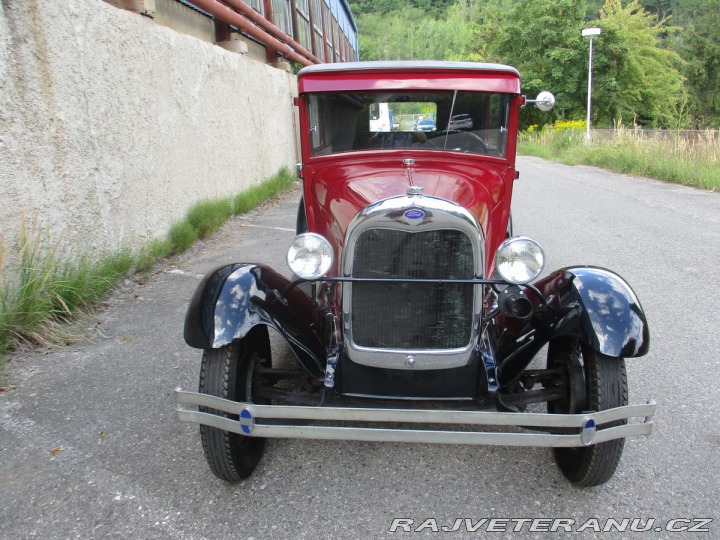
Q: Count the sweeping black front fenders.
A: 2